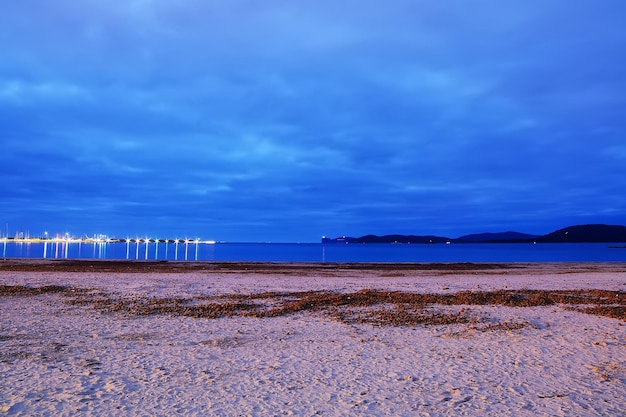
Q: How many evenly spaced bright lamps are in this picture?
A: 8